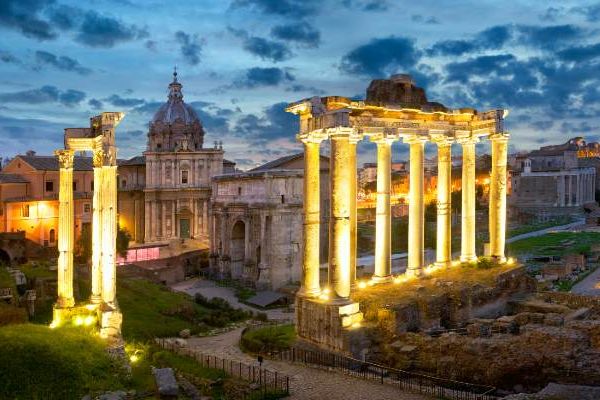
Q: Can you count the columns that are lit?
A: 11